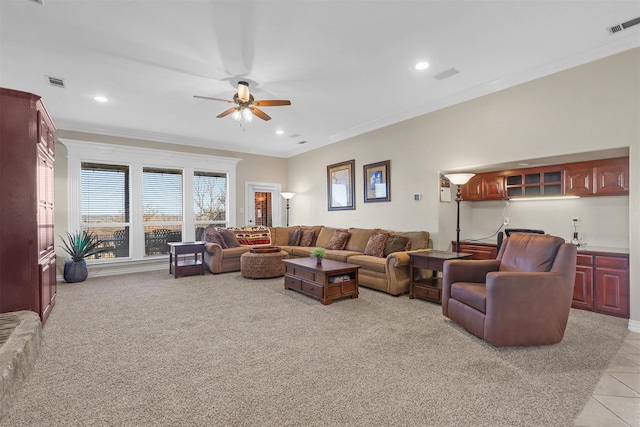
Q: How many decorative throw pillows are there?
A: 7